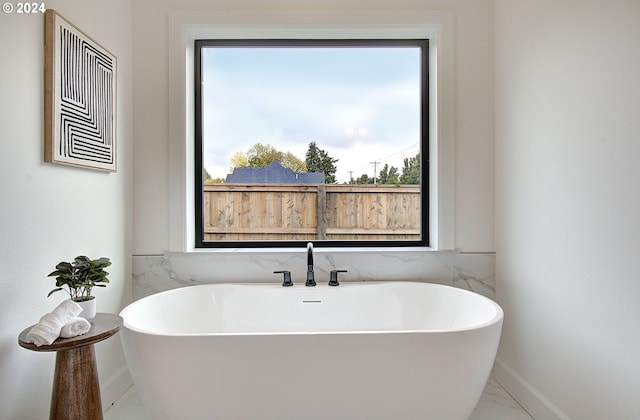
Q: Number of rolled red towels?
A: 0